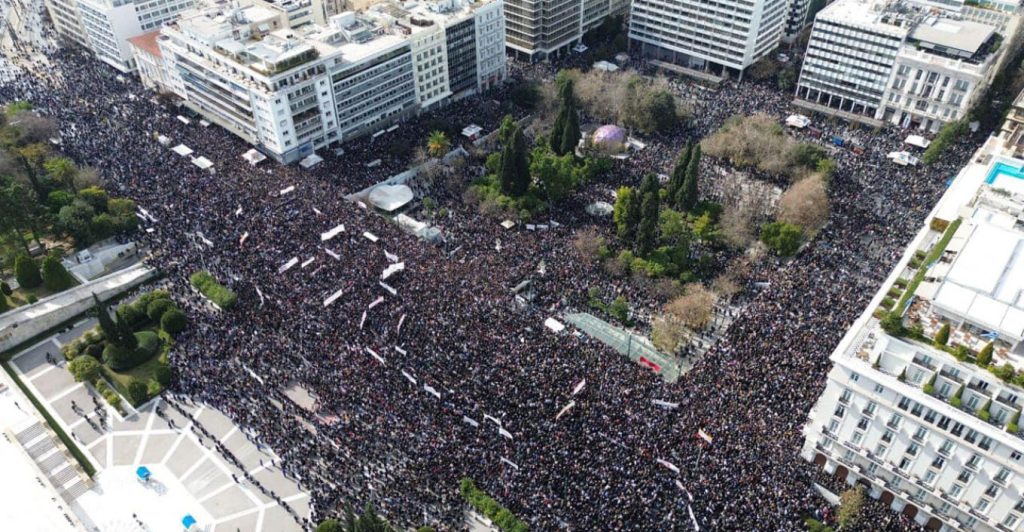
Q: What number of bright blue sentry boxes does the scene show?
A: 2